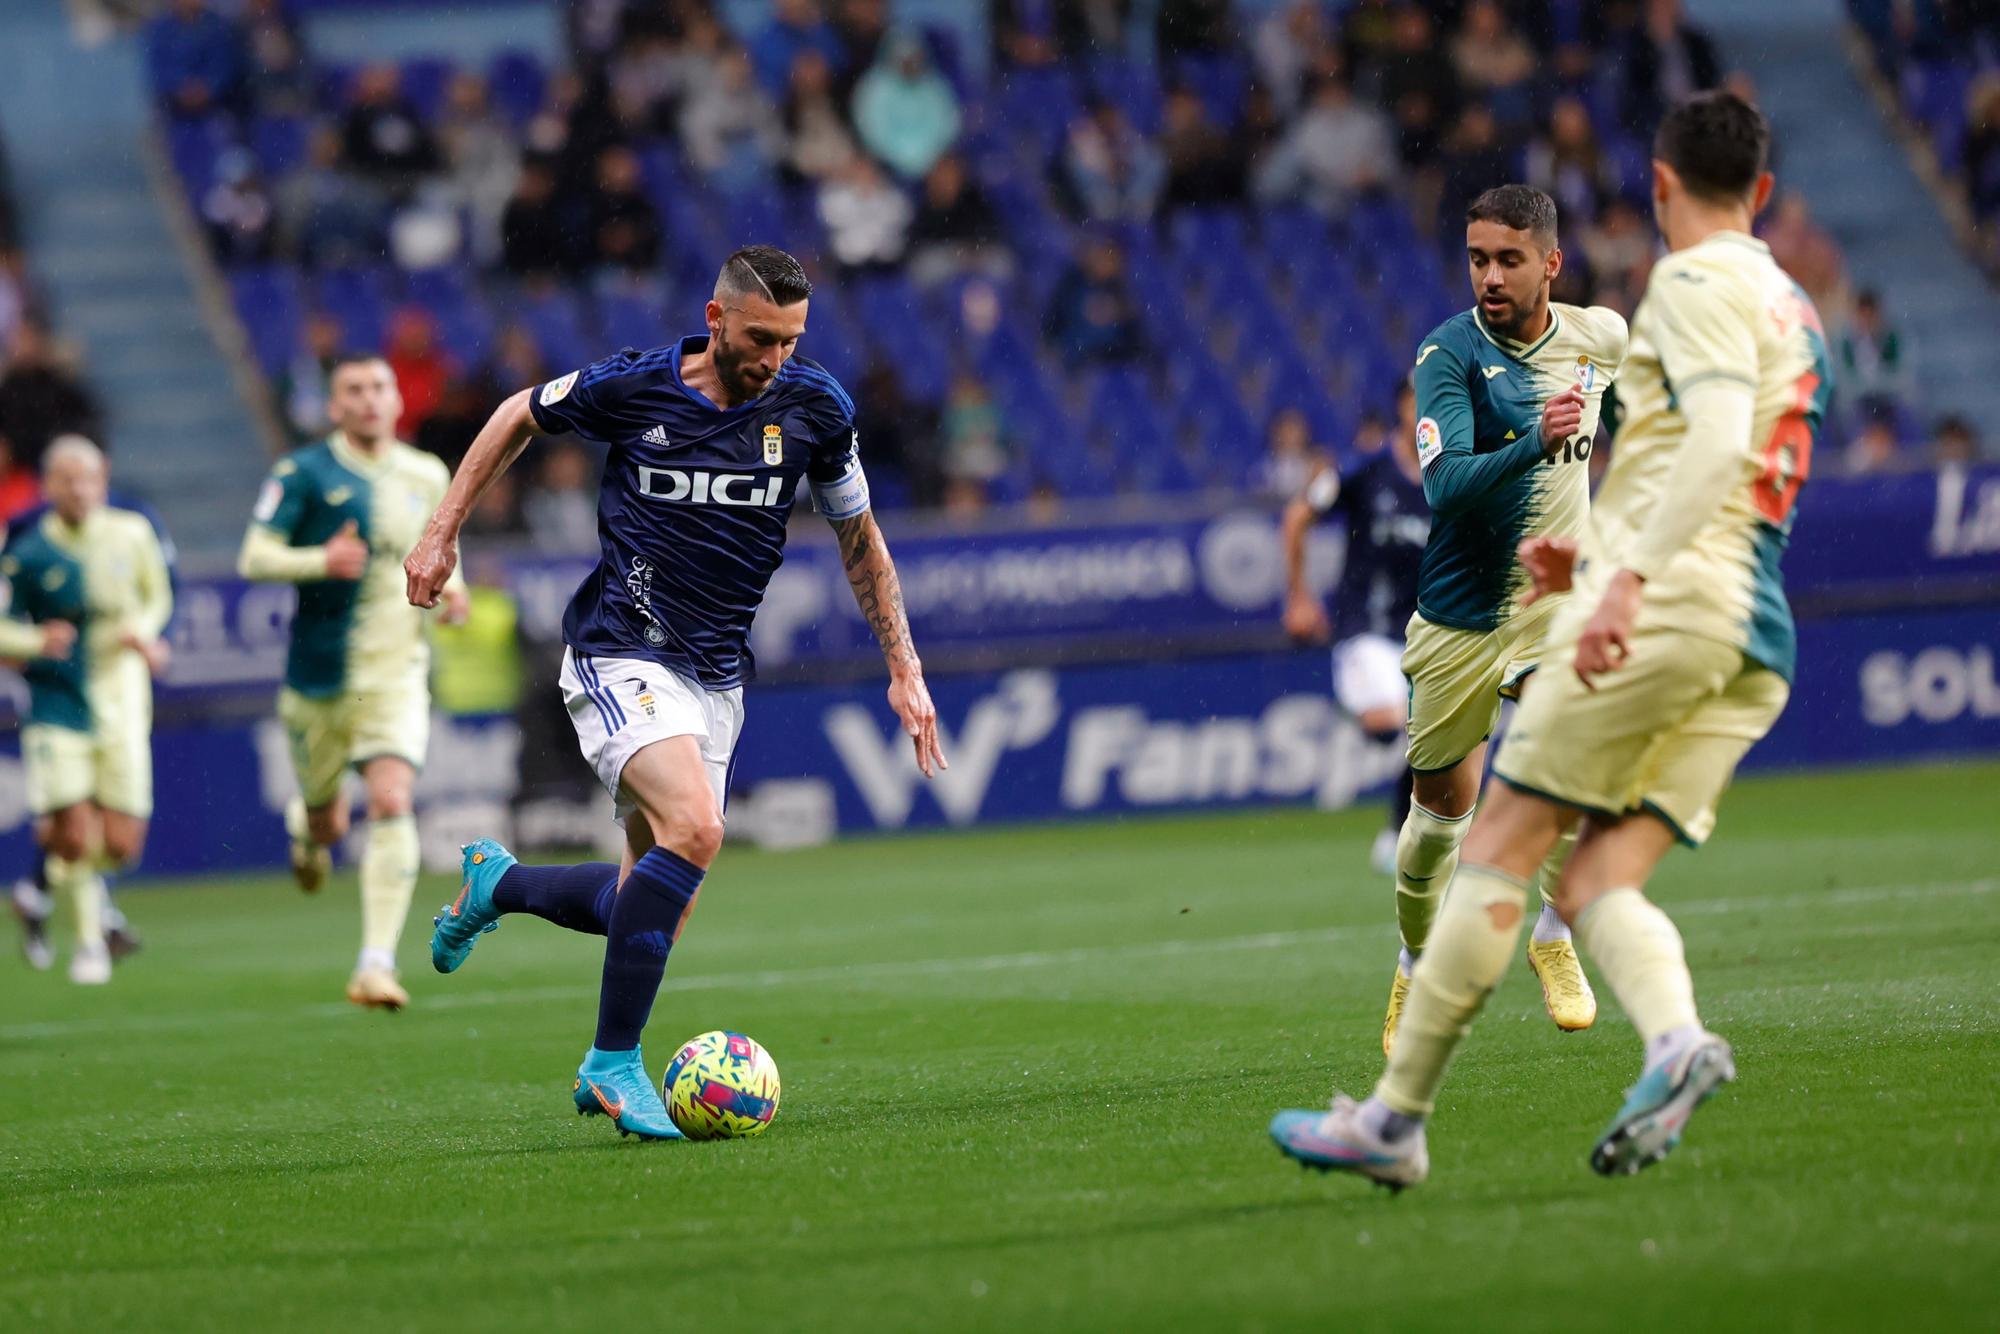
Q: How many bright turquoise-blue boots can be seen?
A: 2